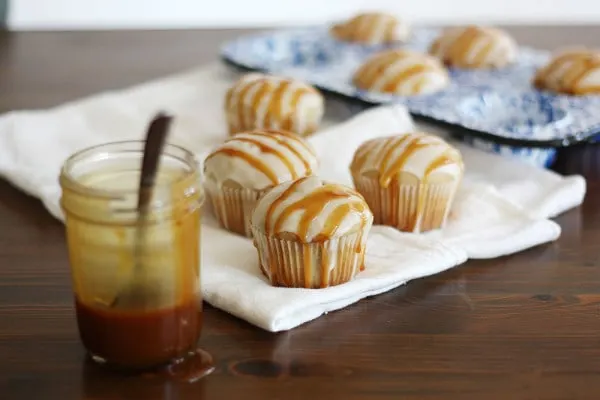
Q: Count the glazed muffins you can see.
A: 8